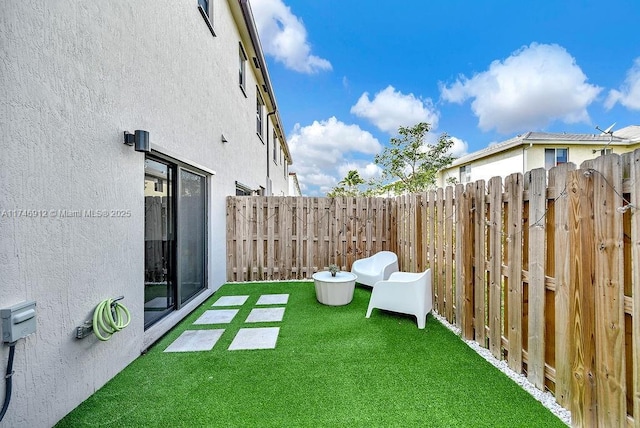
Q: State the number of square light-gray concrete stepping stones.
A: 6